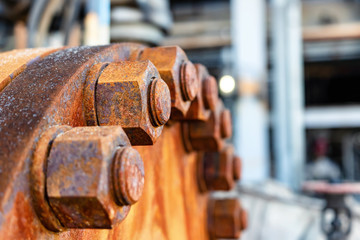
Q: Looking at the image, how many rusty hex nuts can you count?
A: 7